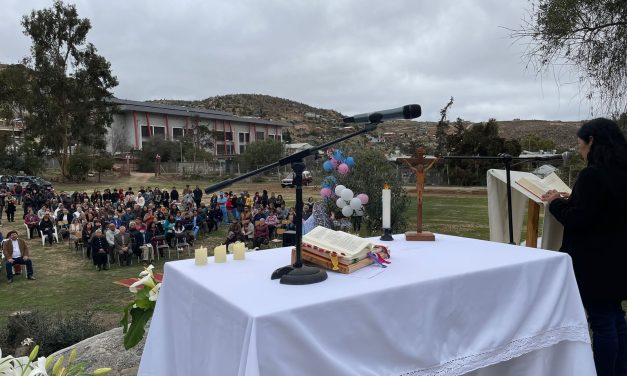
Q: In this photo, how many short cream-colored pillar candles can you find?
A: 3